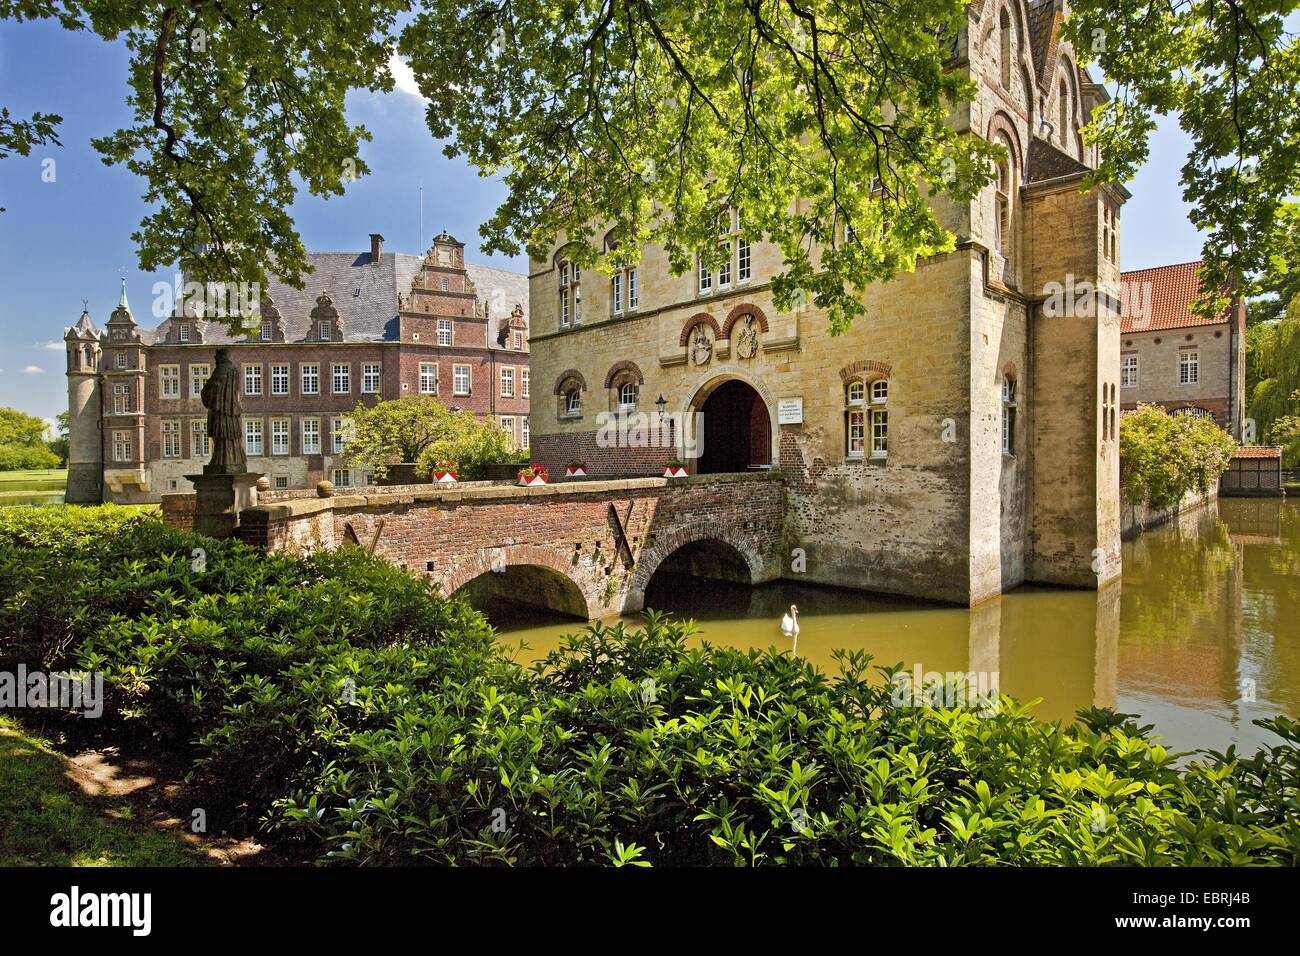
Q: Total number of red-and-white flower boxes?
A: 4